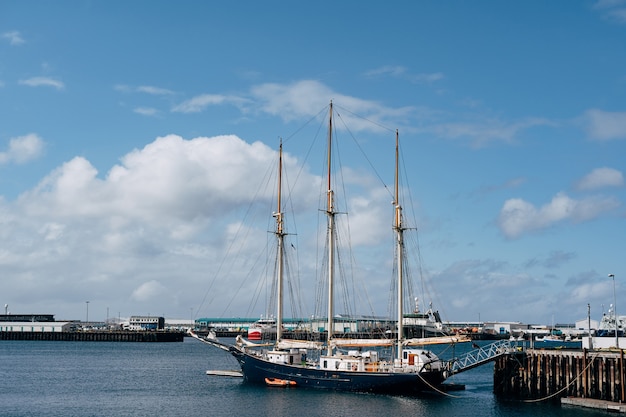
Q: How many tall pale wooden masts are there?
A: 3